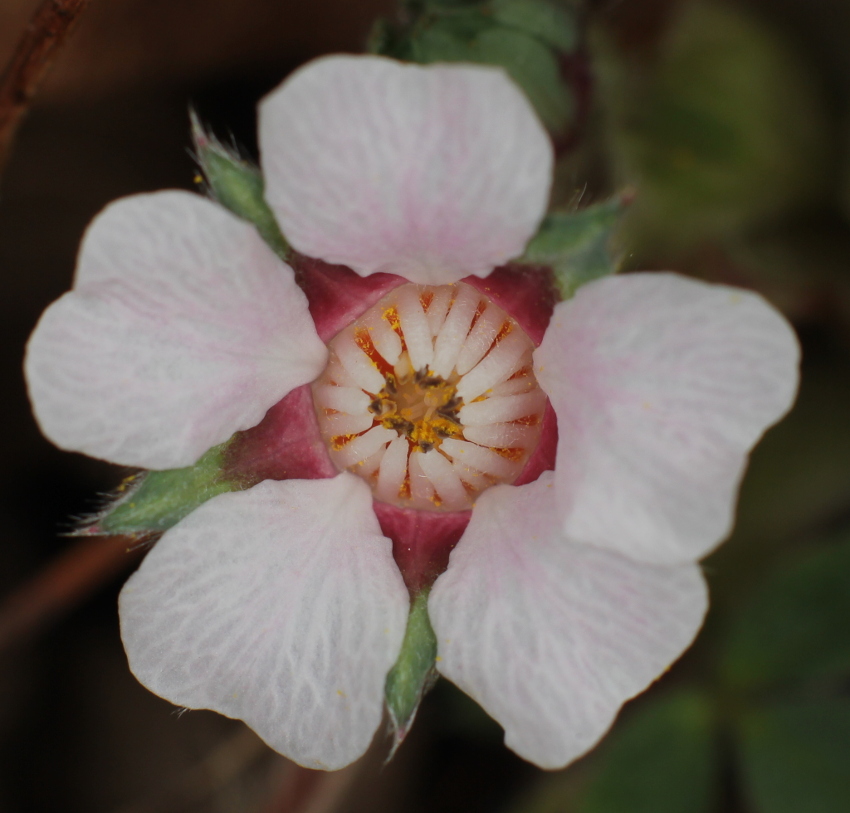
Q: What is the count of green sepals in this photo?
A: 4